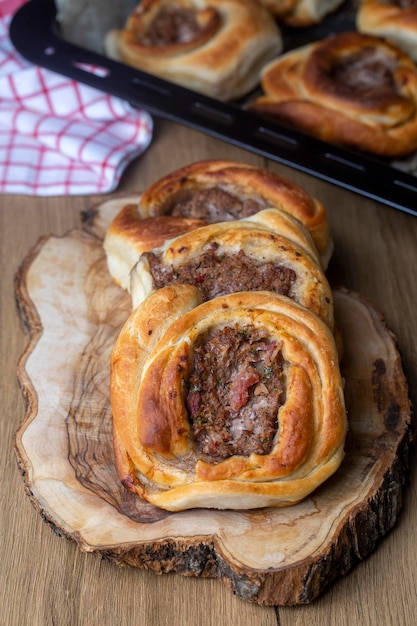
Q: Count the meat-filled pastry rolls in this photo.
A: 7